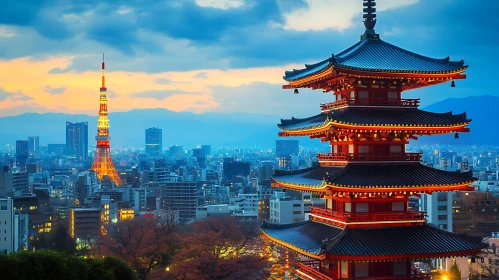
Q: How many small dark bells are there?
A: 3